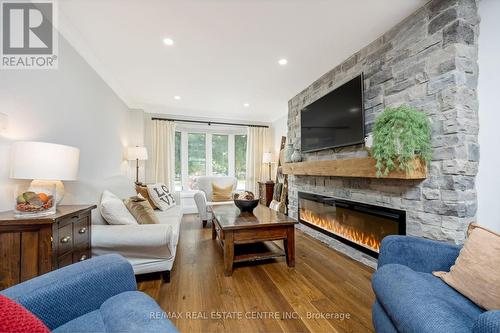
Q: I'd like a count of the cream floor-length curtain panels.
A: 2